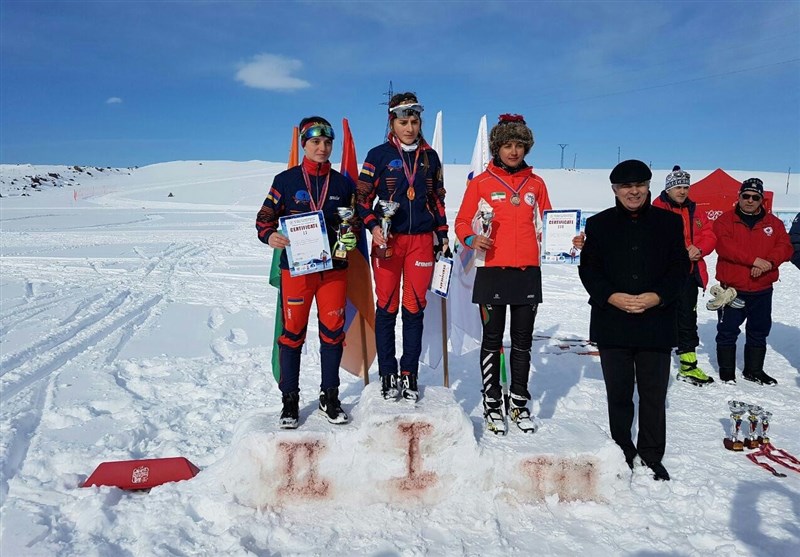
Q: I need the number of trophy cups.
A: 6